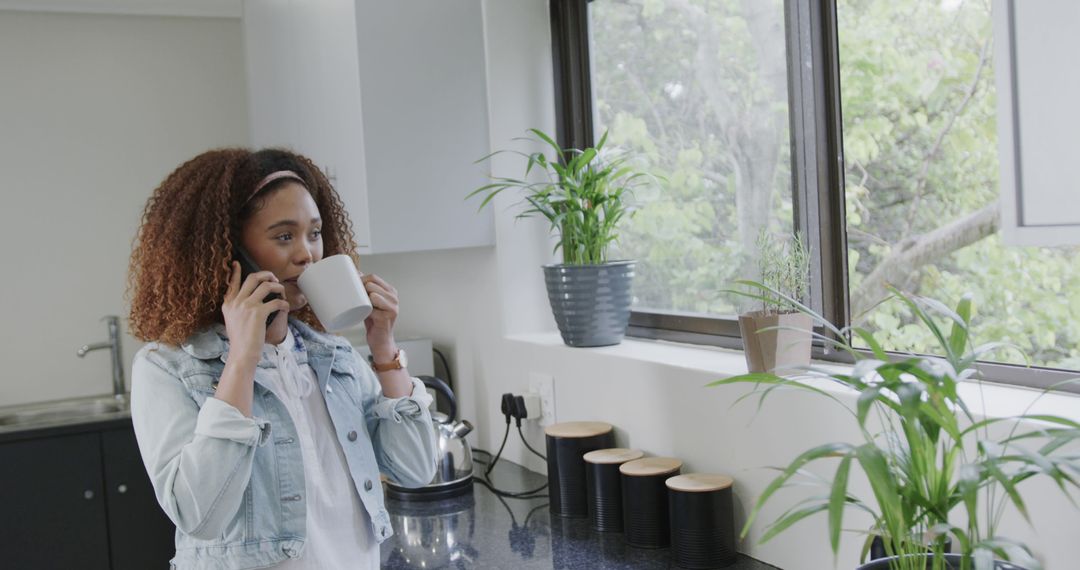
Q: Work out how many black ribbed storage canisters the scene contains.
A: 4